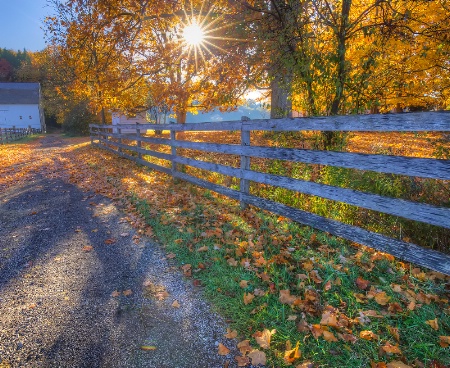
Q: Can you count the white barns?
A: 1